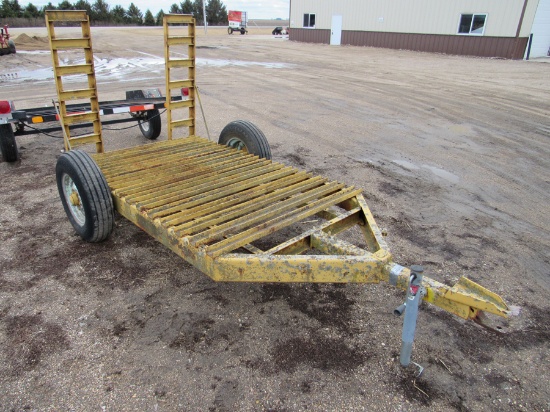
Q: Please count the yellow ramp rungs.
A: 12